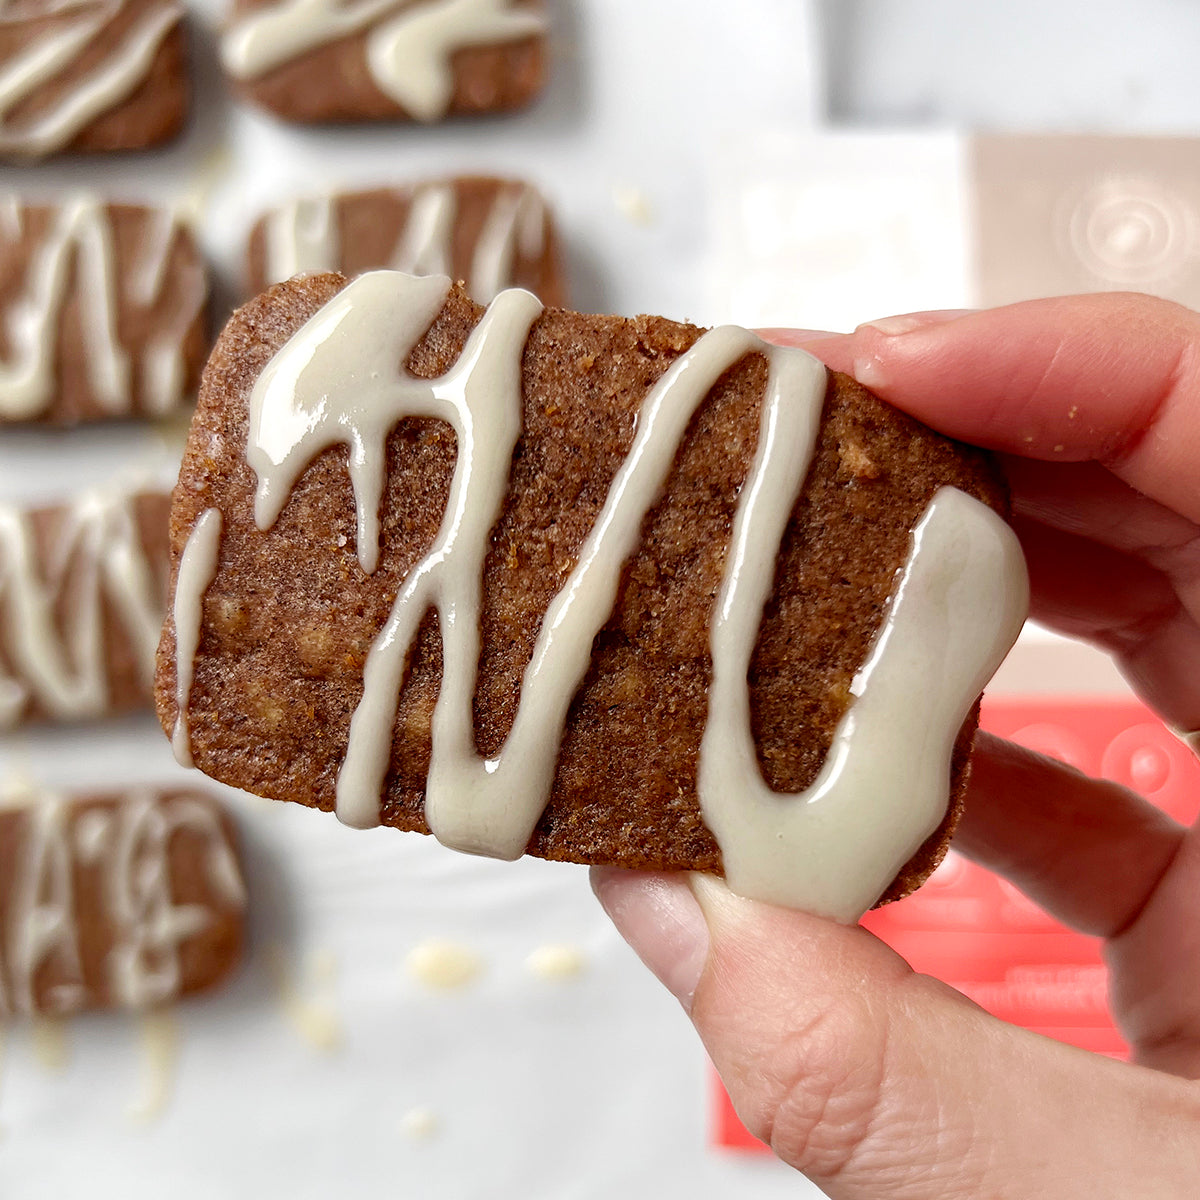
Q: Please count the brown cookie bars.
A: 7